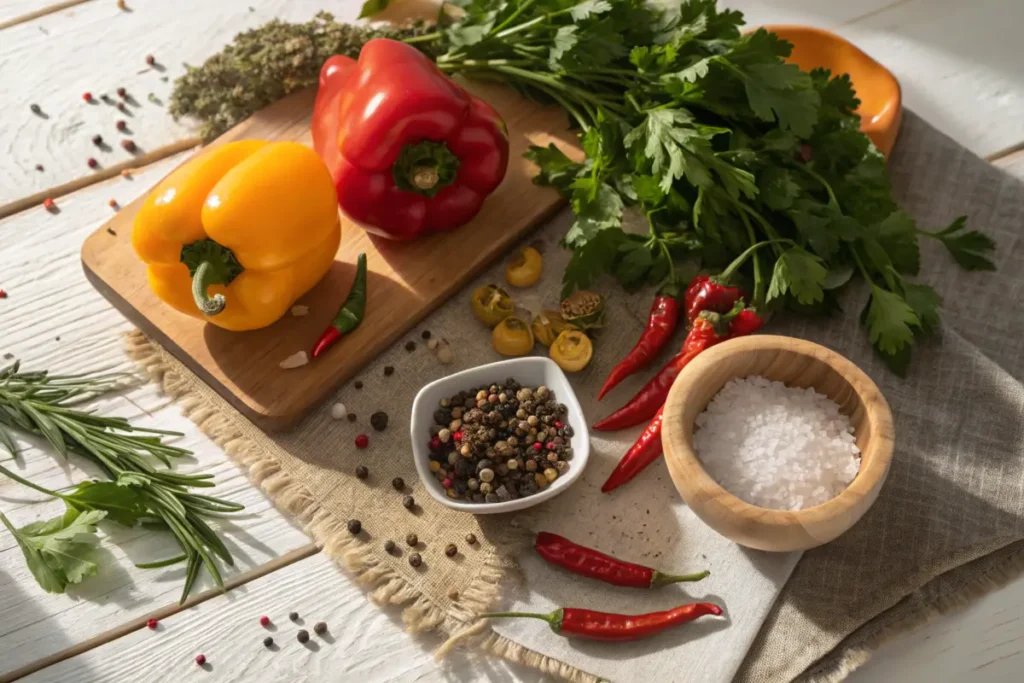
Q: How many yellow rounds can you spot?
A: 5